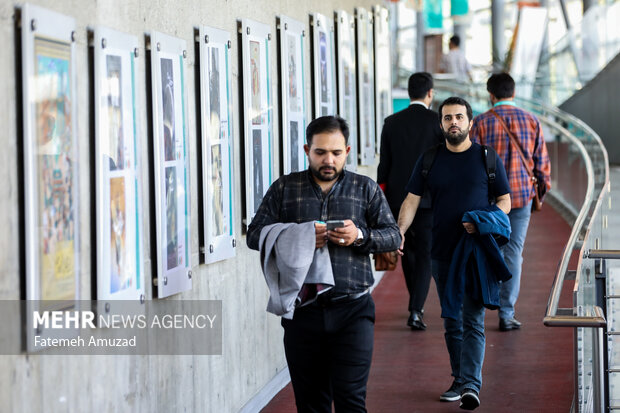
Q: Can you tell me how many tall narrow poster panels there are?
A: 10